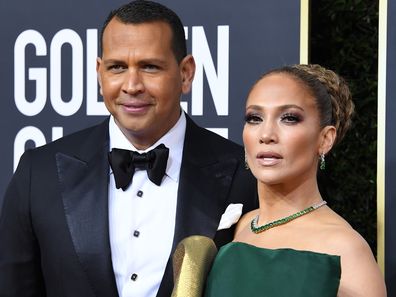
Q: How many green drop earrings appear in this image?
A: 2